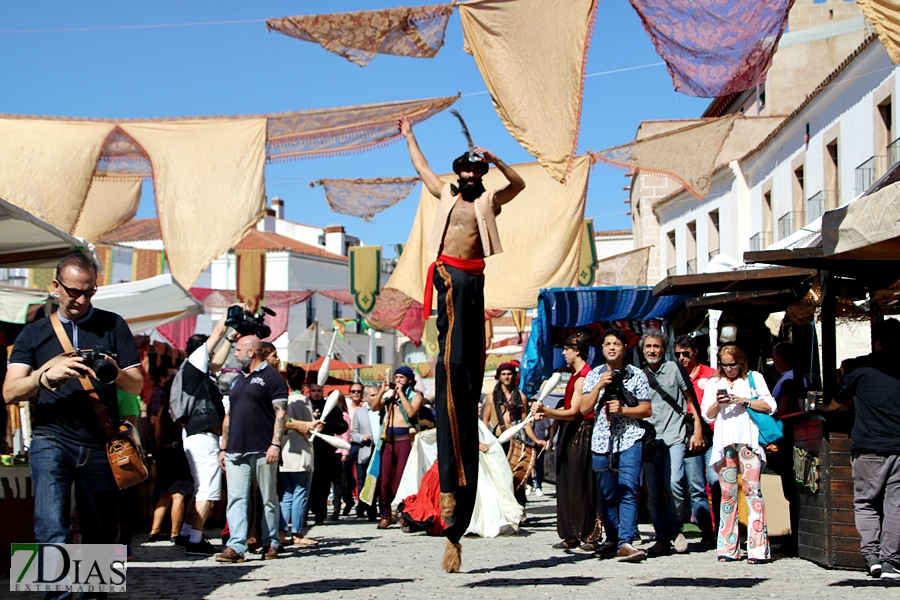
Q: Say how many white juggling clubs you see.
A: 6